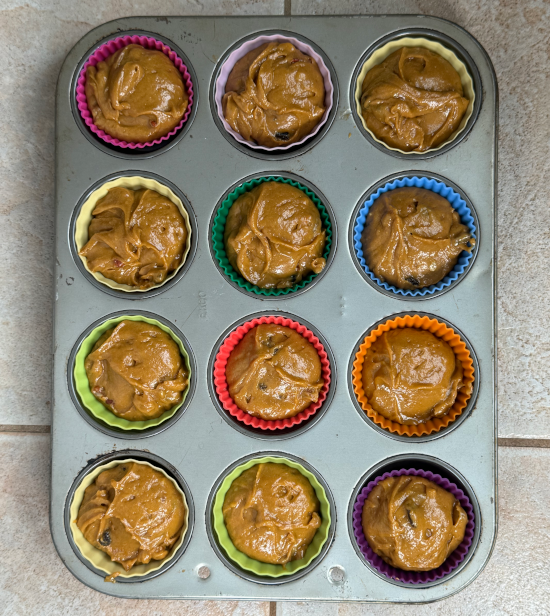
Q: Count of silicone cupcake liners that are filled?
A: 12